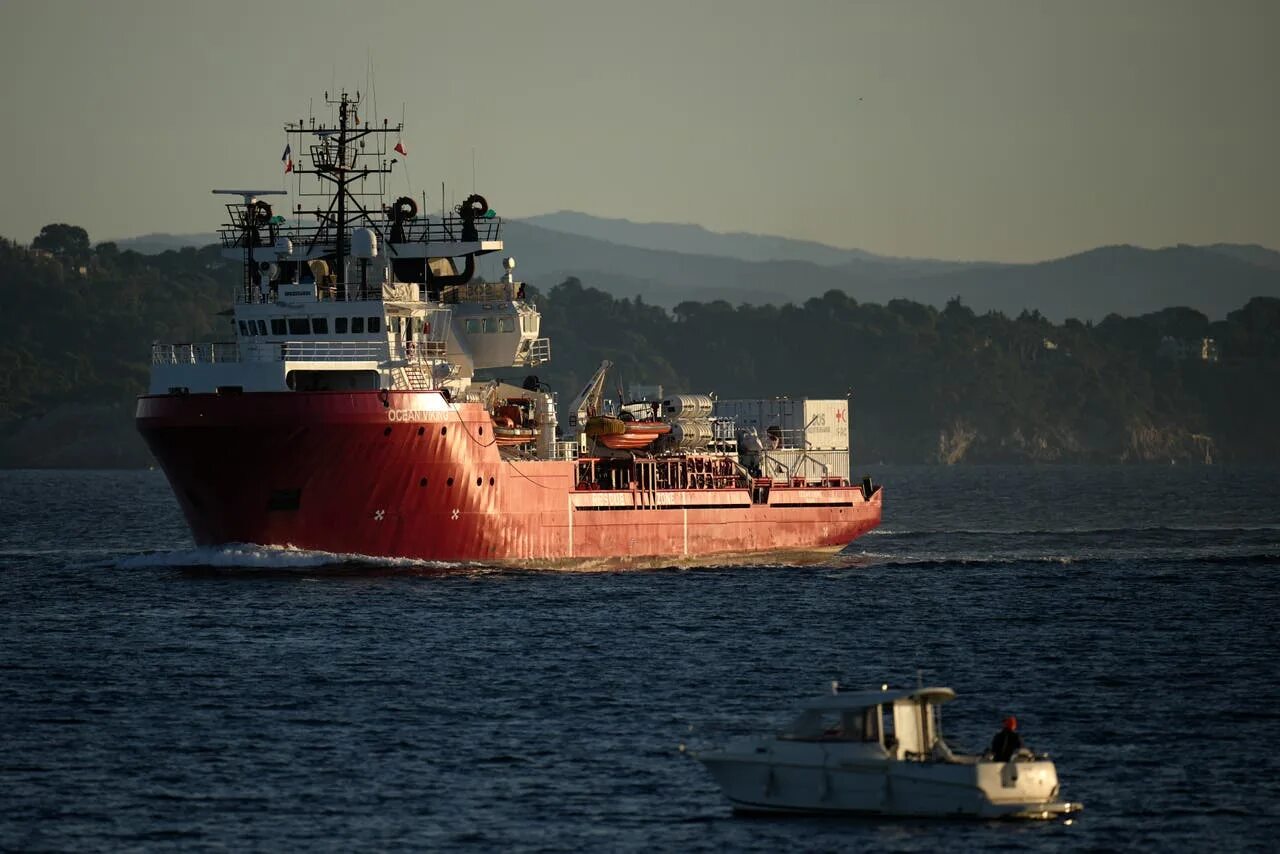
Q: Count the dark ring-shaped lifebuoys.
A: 3